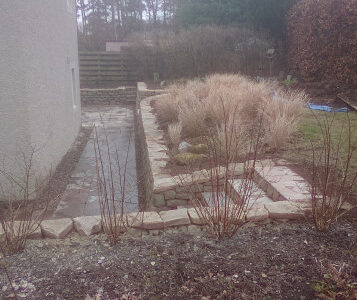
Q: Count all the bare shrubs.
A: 4